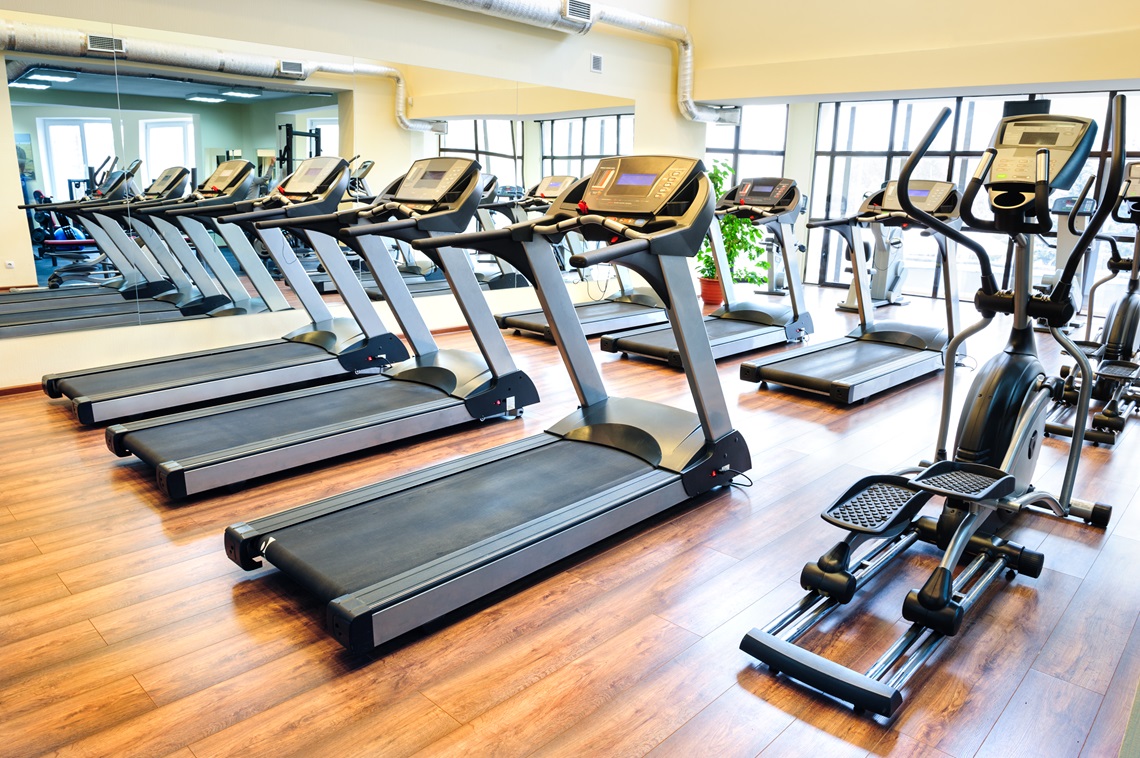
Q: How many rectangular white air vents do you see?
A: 4